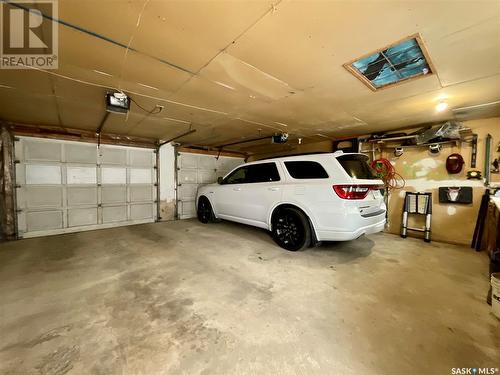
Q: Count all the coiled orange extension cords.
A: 1